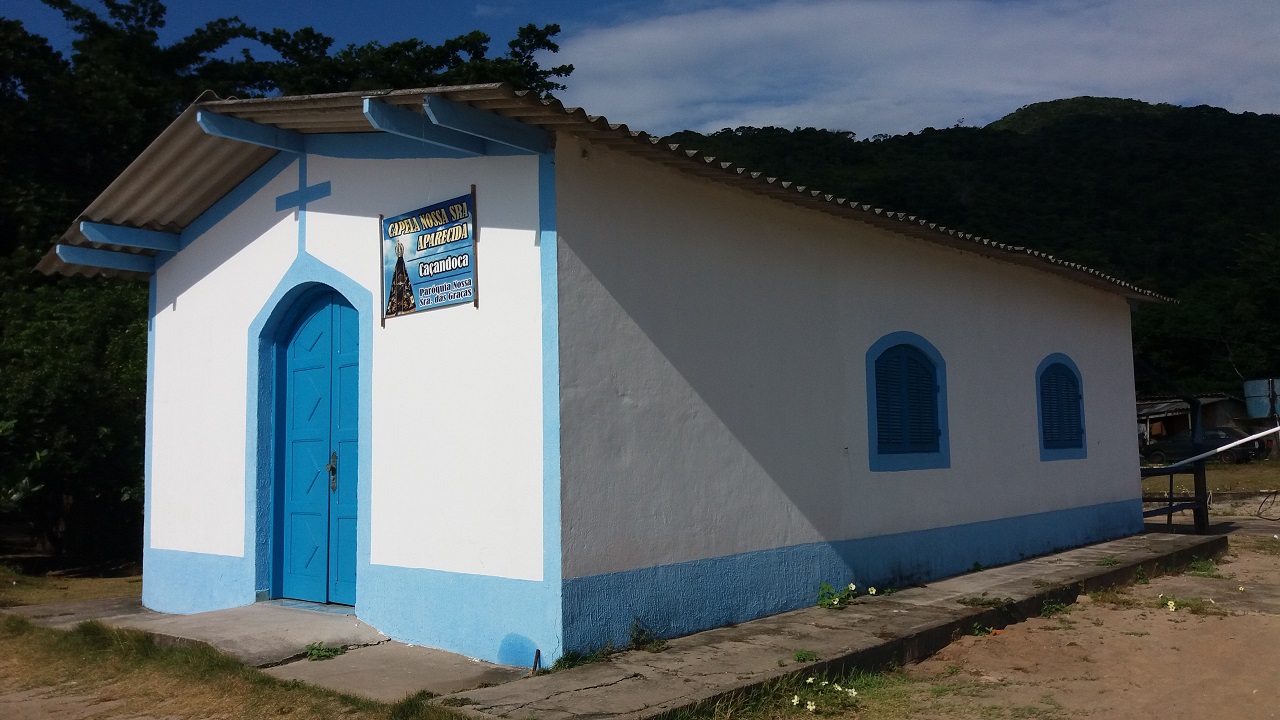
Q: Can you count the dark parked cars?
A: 1